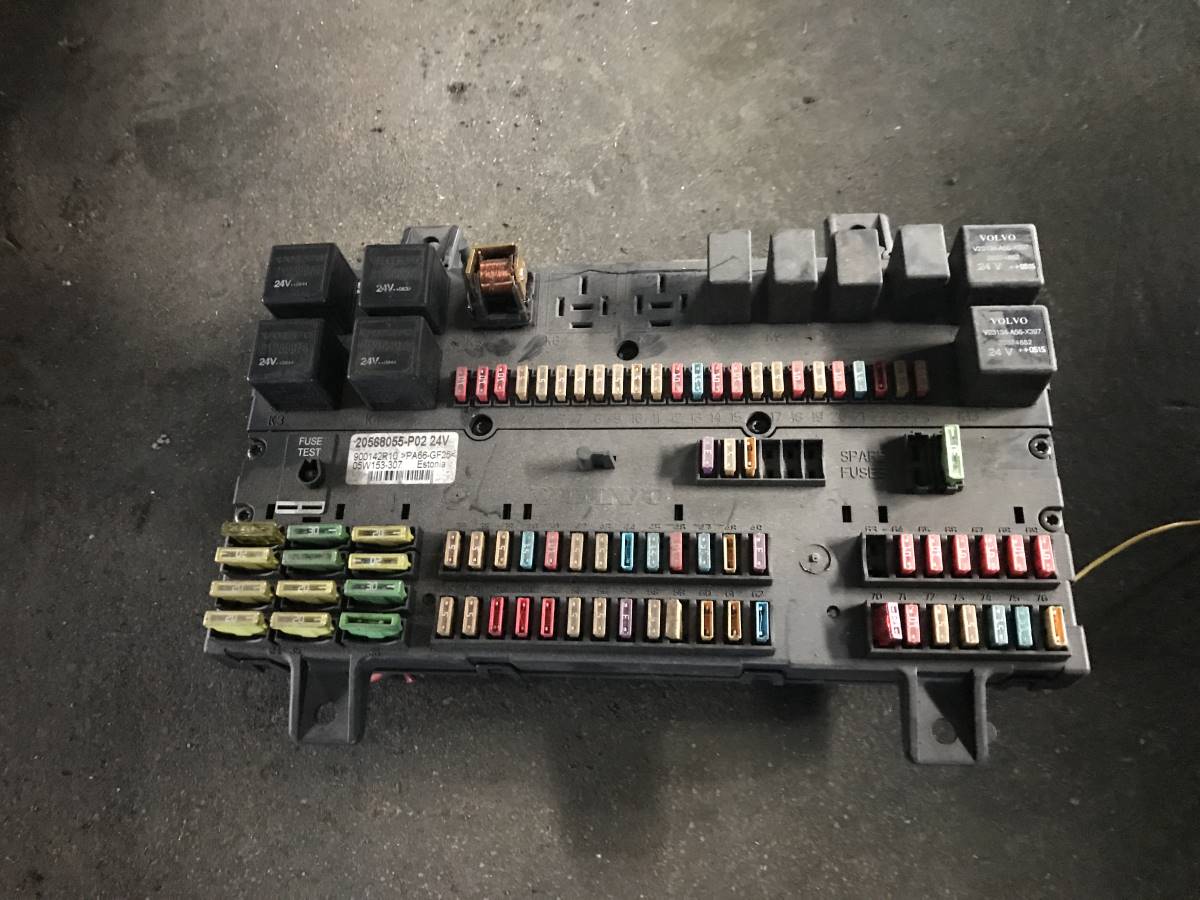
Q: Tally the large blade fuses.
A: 13